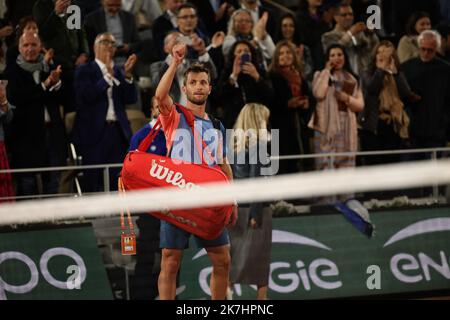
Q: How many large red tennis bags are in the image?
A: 1